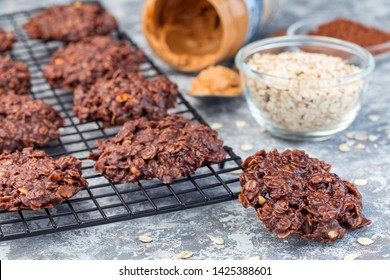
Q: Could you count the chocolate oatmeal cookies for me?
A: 9